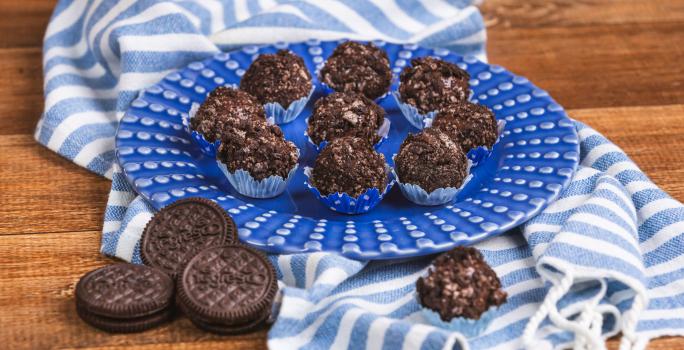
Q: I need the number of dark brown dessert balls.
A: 10